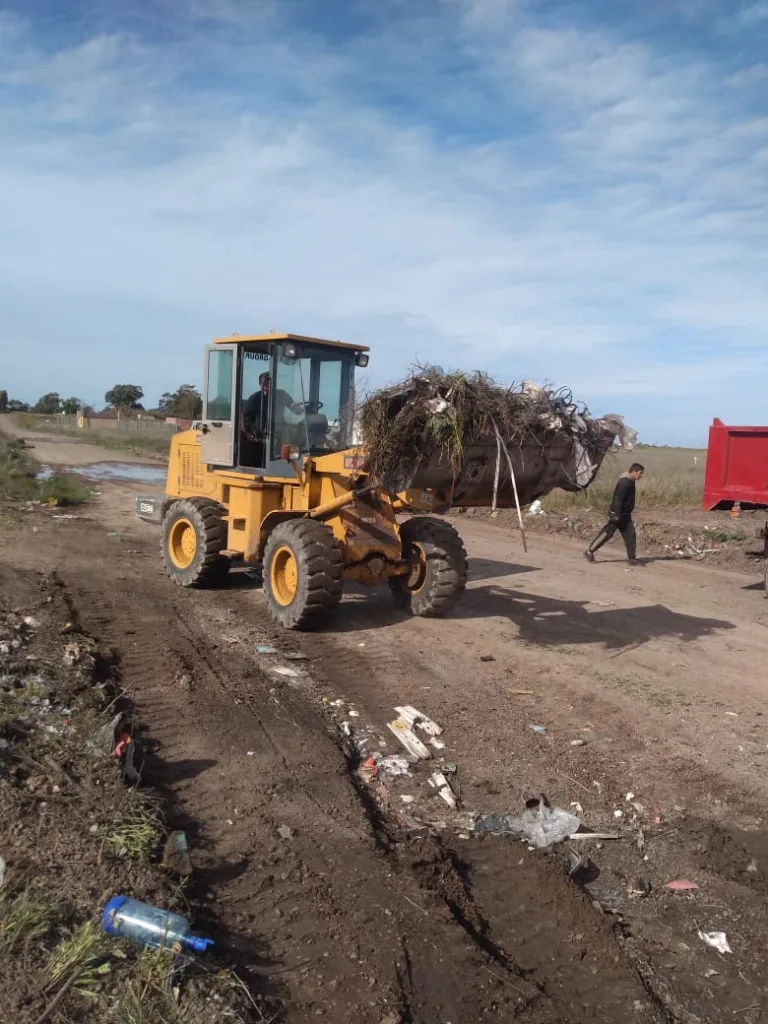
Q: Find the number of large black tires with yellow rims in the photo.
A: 3